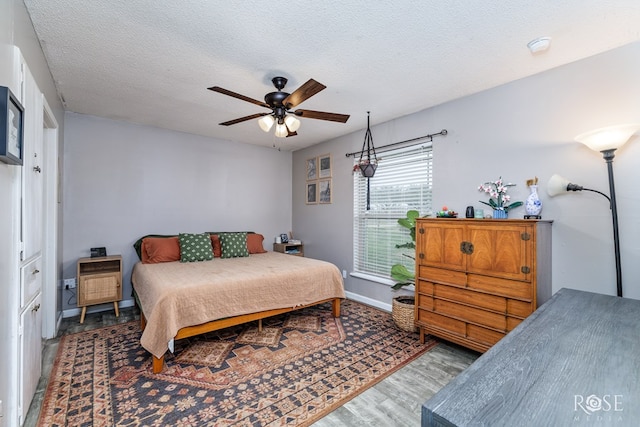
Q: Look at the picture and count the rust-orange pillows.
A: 2